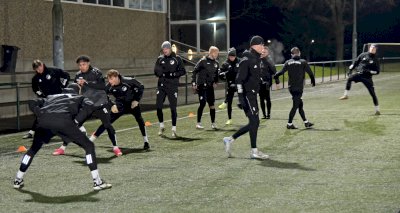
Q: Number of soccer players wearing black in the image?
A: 11